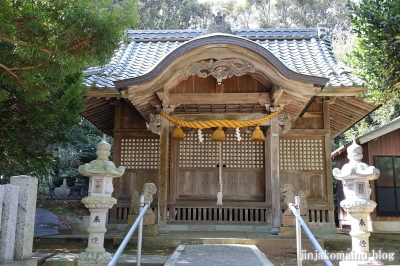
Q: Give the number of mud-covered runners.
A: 0